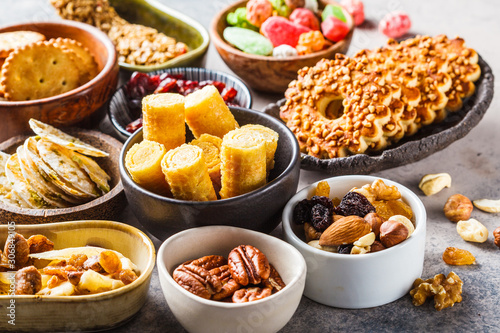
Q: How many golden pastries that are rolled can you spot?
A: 7